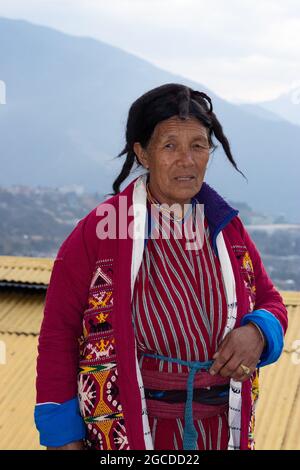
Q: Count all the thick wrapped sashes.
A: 1